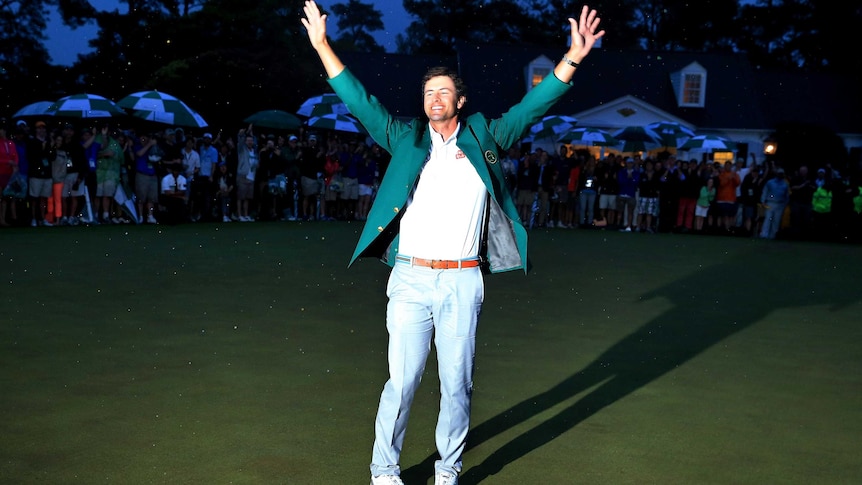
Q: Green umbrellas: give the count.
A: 1